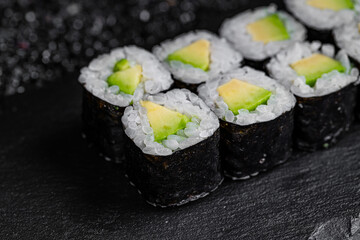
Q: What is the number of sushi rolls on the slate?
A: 8